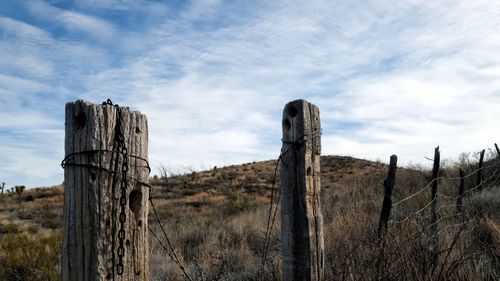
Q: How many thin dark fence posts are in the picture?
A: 5